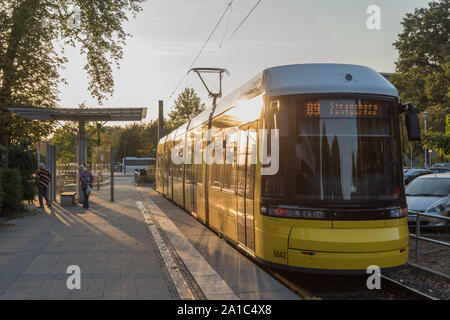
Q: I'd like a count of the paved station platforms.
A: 1